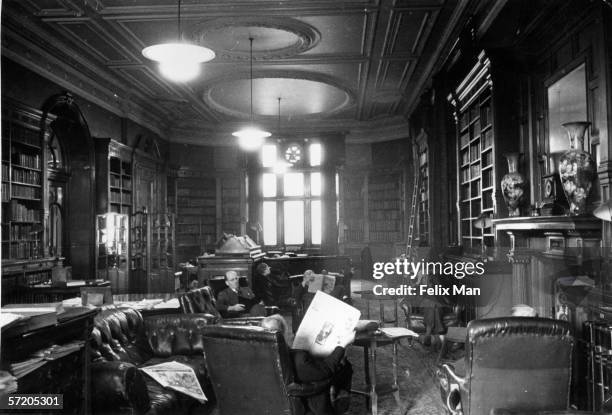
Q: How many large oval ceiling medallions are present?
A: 2